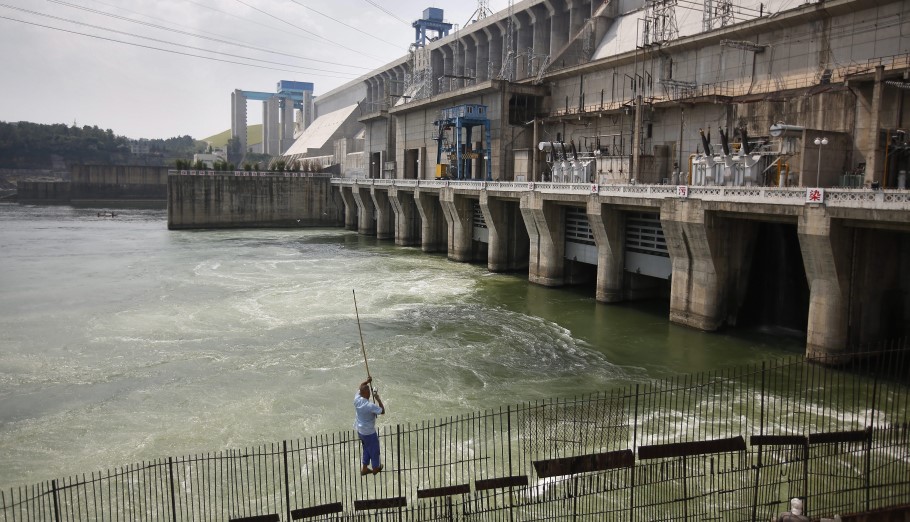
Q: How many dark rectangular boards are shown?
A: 9